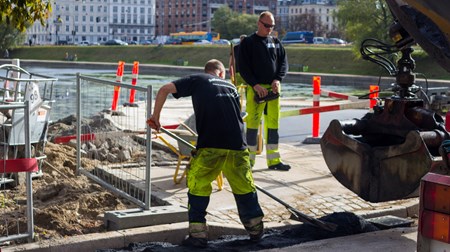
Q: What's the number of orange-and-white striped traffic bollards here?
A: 4